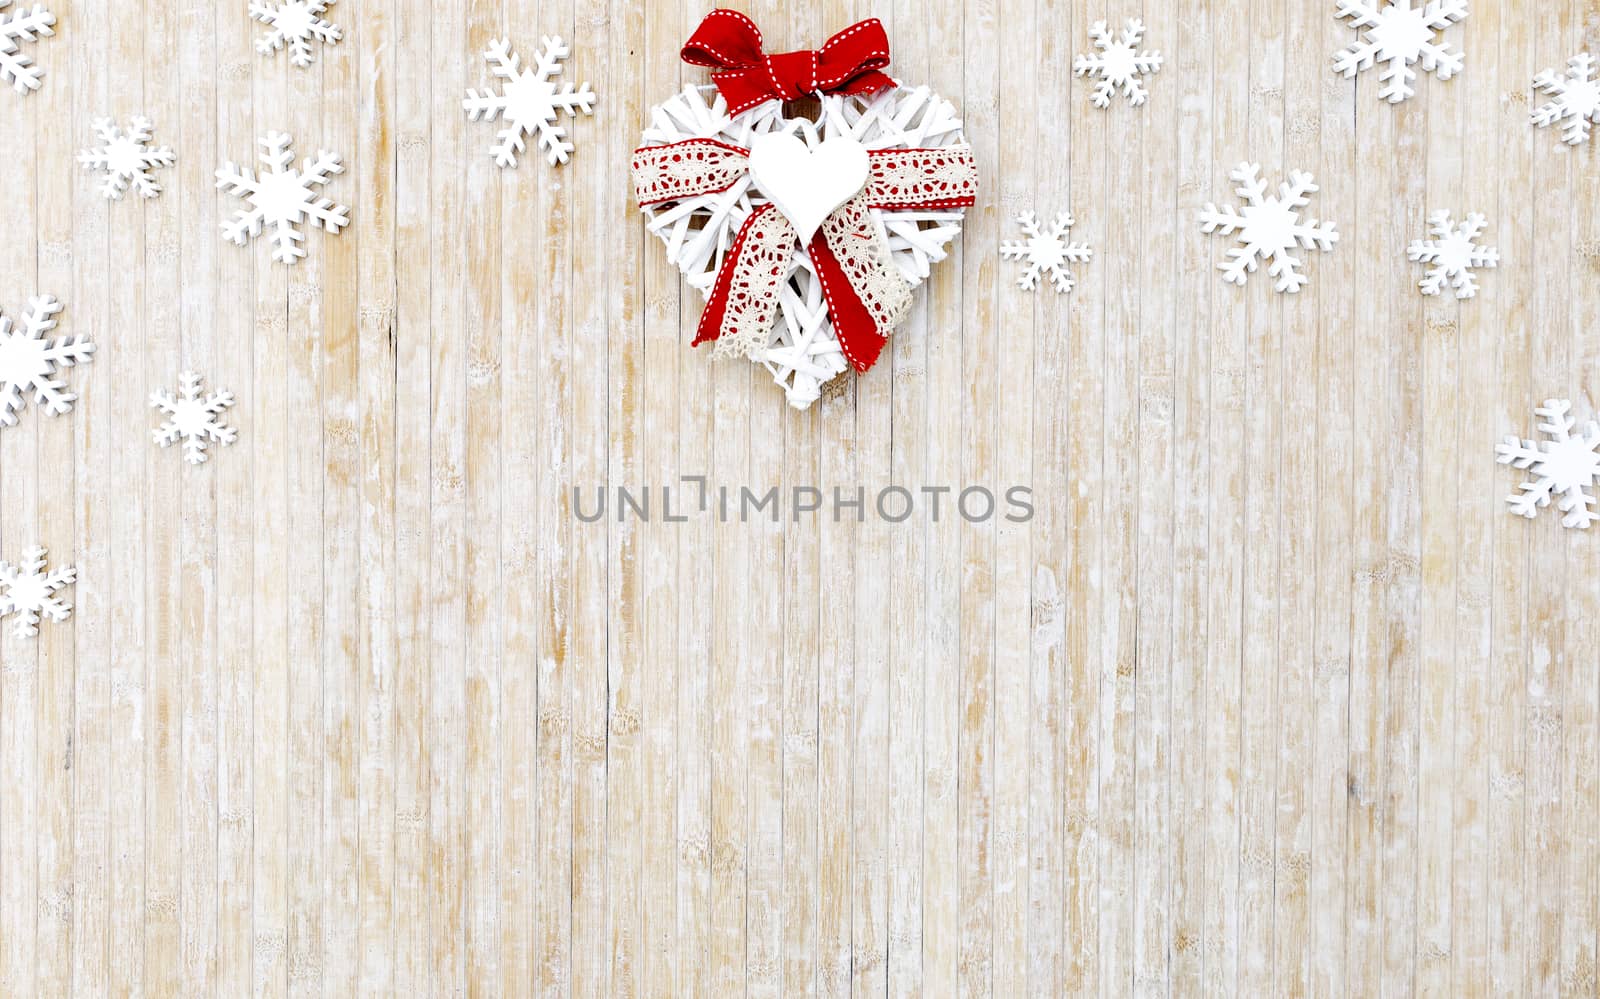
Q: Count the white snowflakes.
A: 15